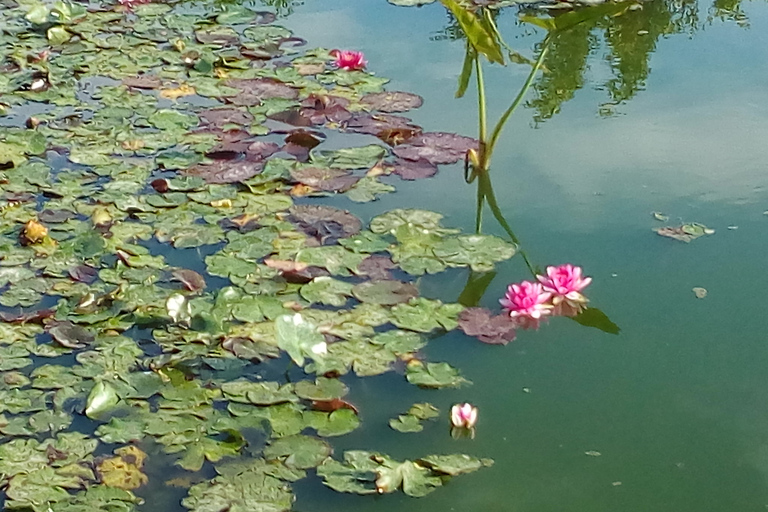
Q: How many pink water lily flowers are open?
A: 3